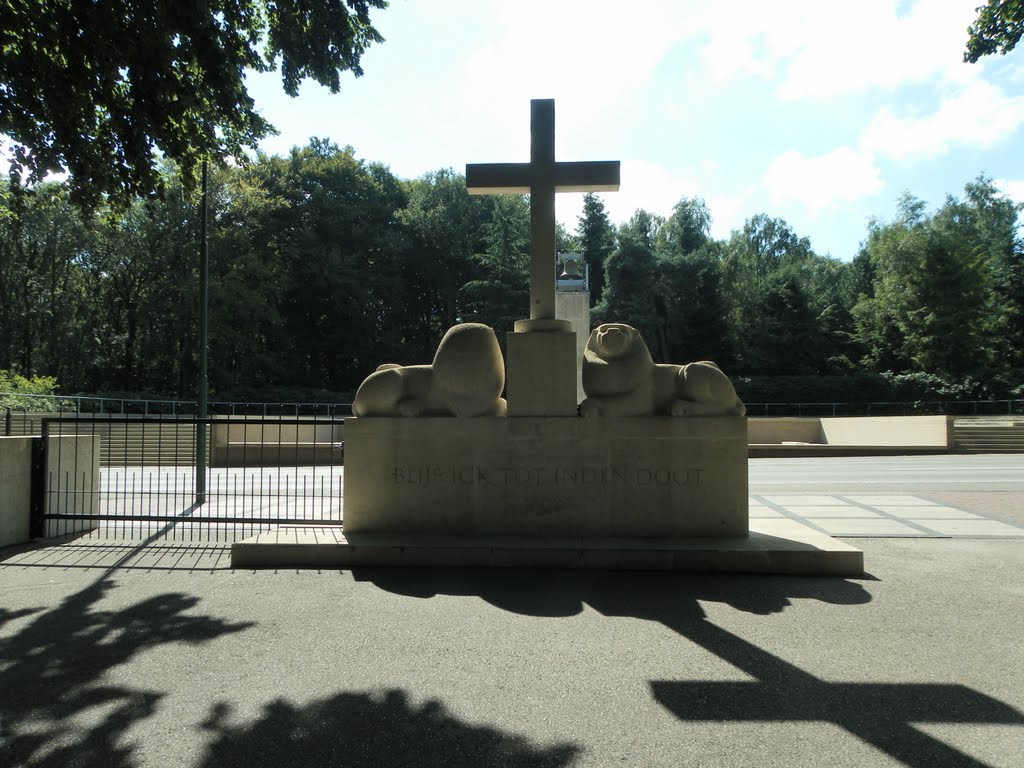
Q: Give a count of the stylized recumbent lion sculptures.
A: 2